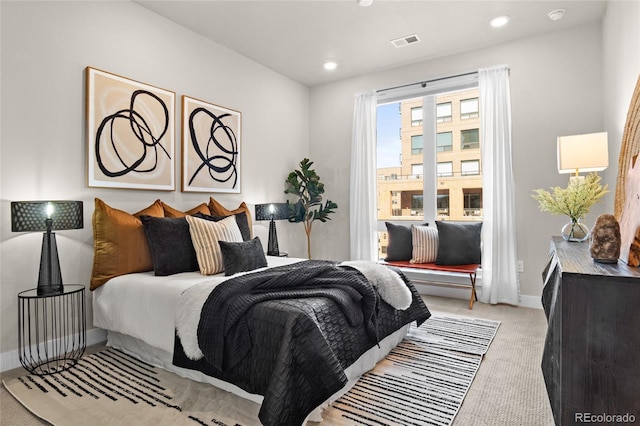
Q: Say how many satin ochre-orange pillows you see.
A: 3